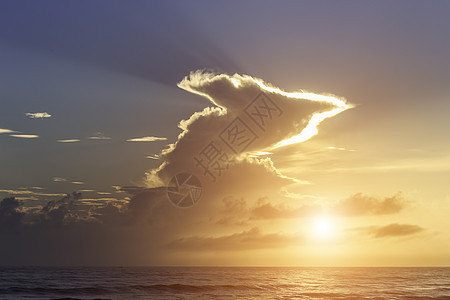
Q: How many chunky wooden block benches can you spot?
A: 0